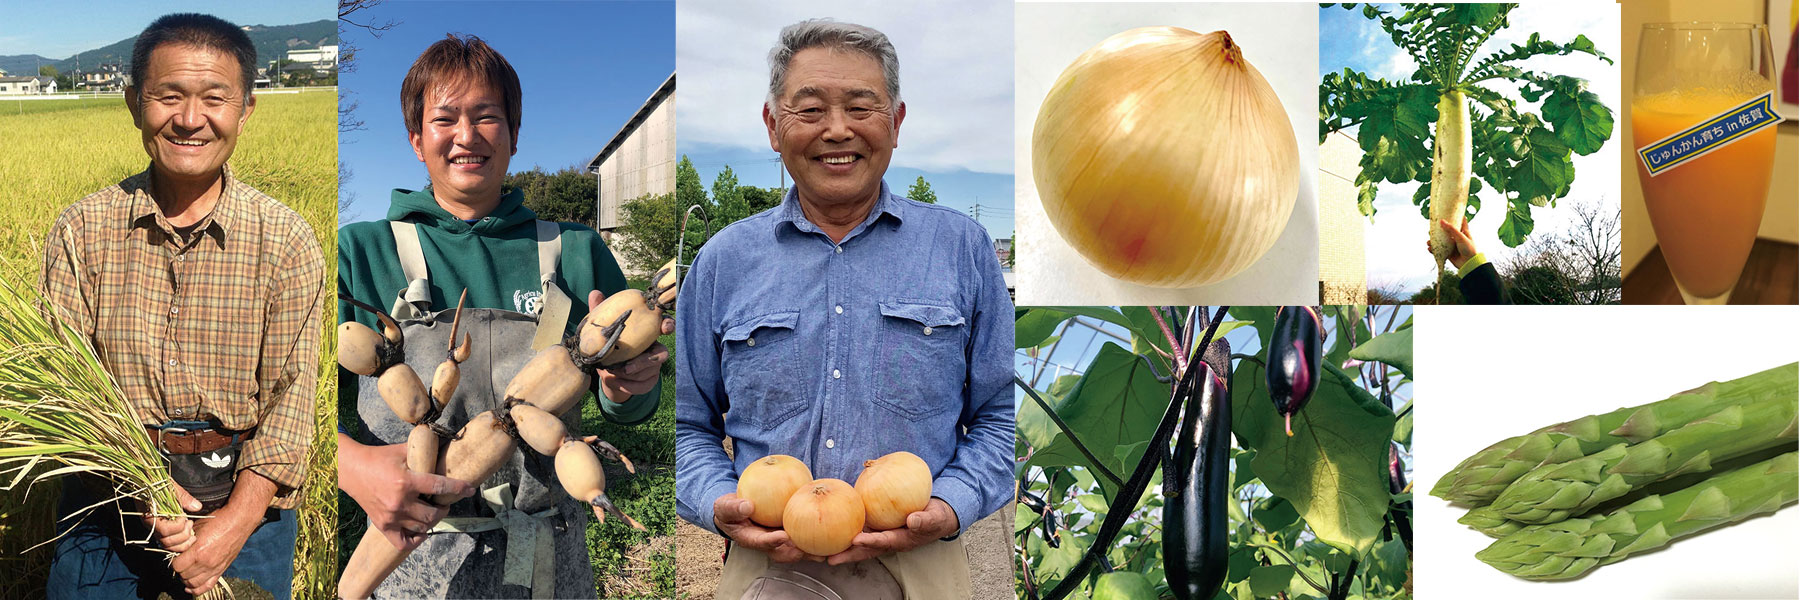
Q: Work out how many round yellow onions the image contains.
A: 4